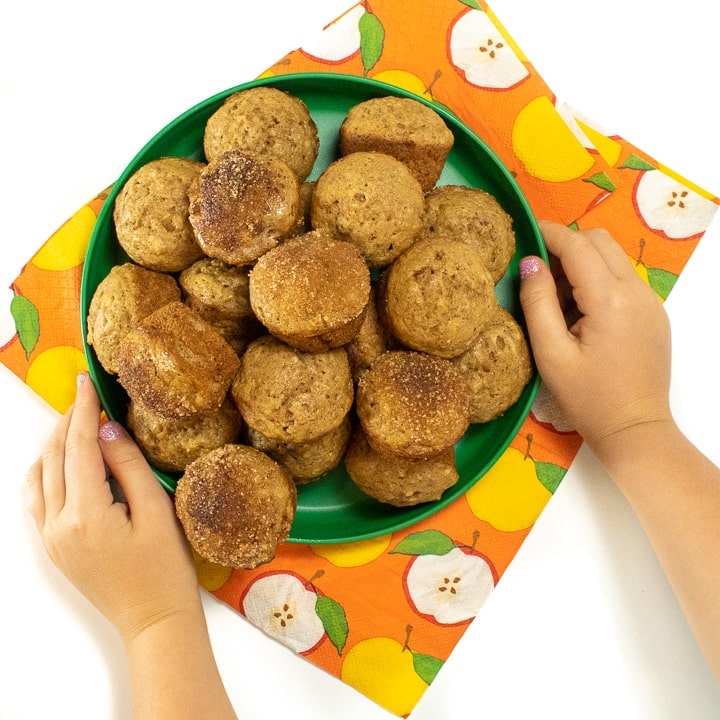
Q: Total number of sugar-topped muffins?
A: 5